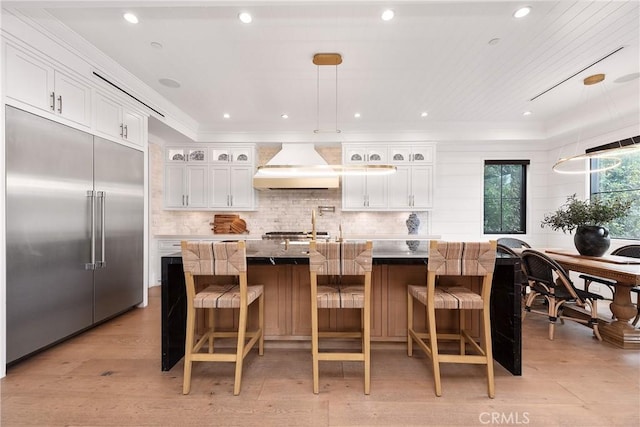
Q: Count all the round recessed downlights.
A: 9